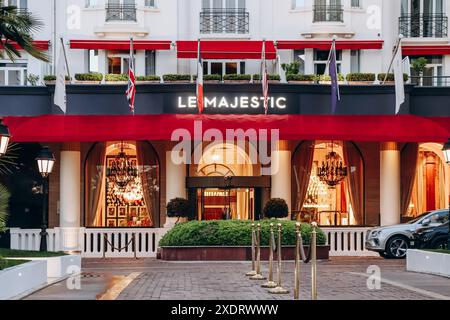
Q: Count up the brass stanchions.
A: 6